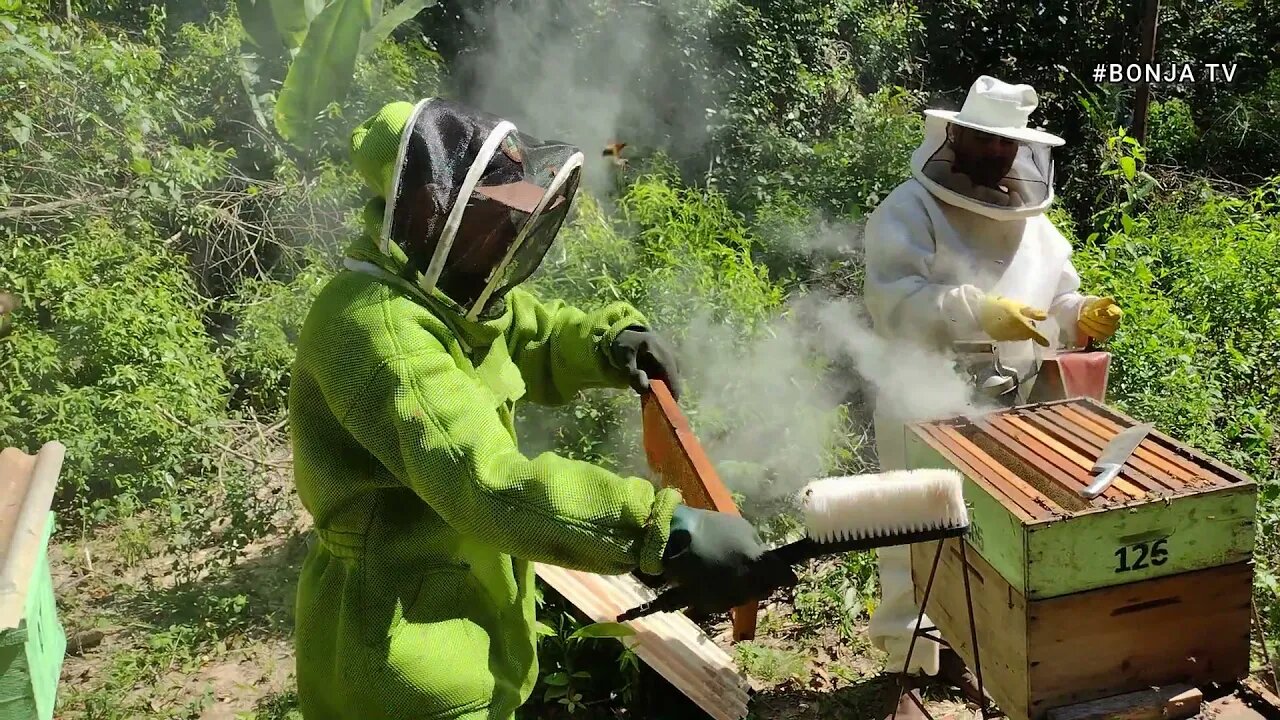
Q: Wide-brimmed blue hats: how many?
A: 0